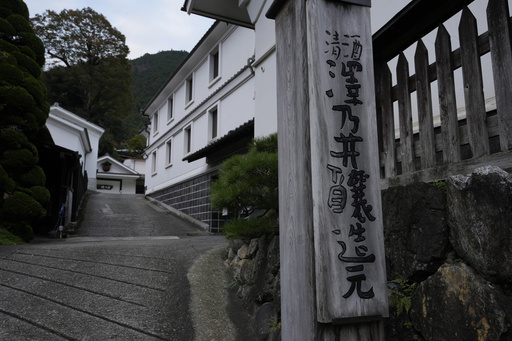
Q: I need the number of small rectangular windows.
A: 8